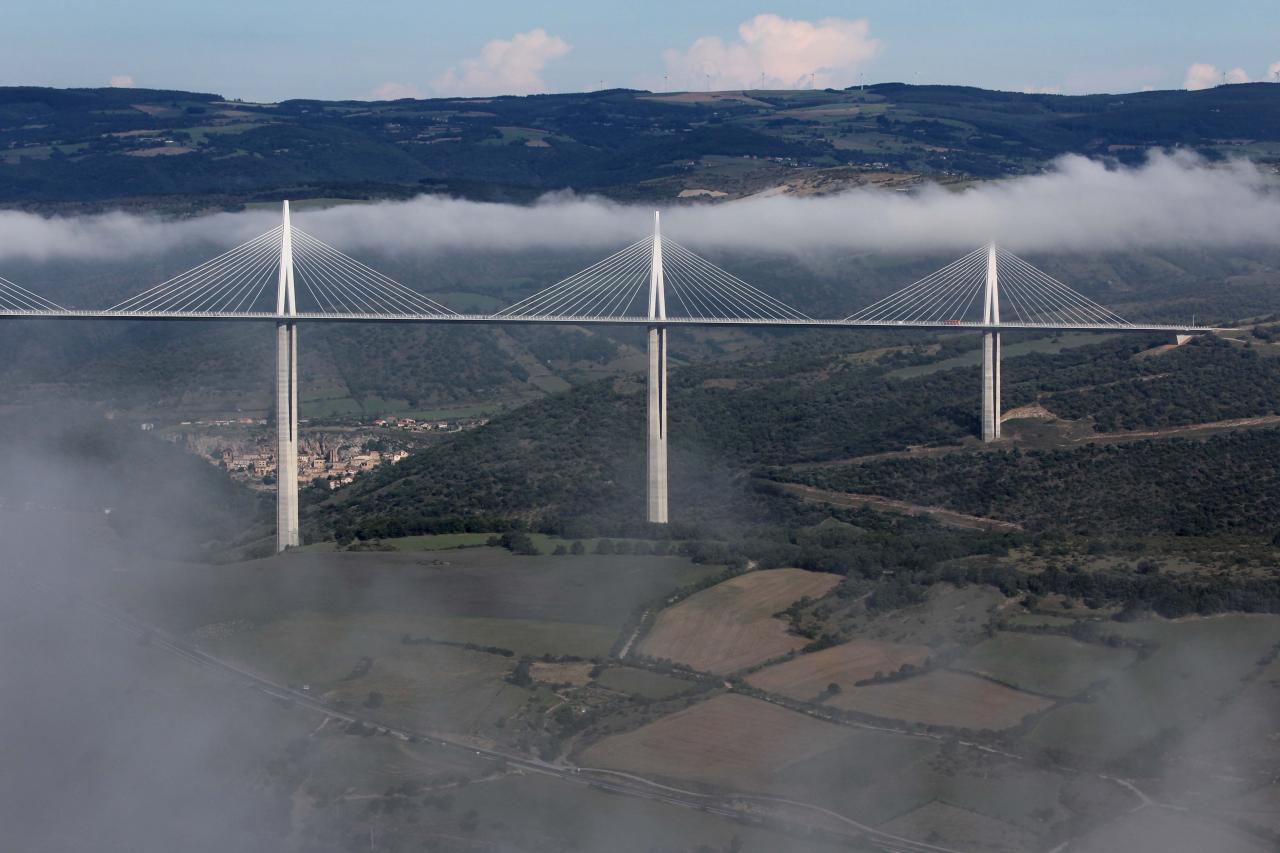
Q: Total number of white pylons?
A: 3